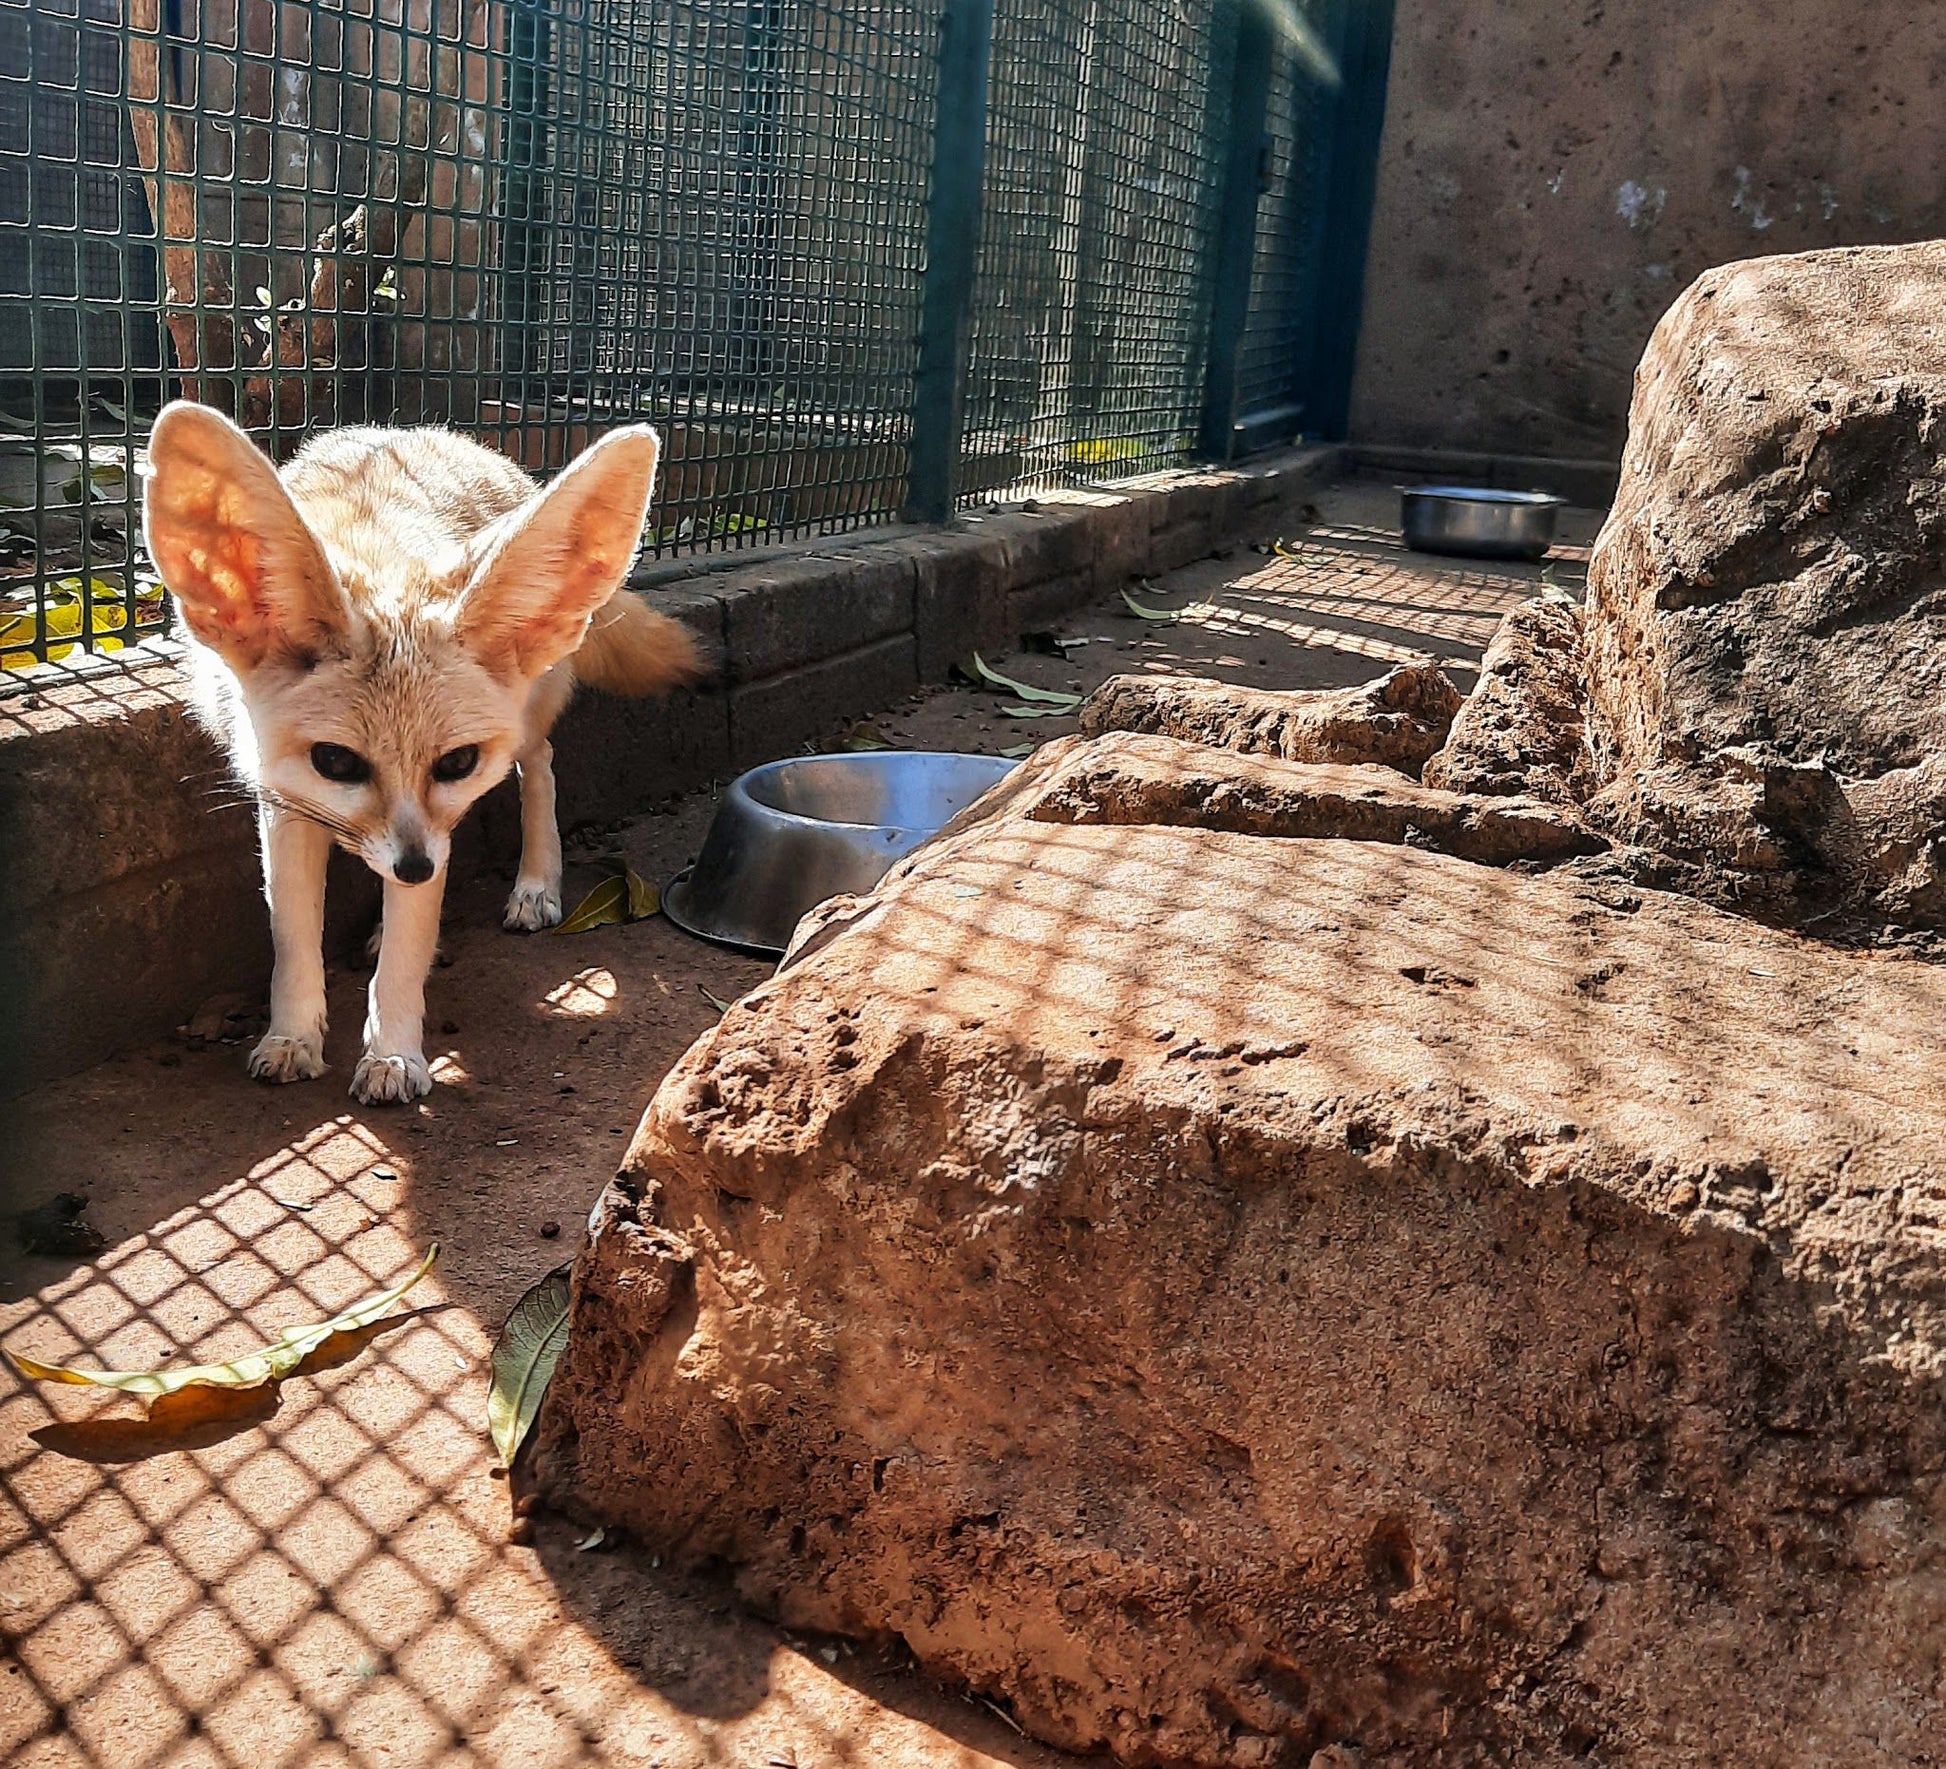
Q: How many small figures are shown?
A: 0